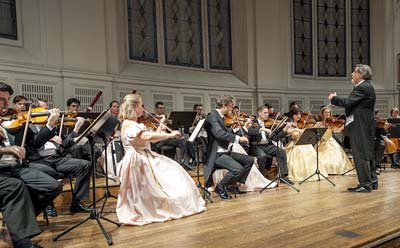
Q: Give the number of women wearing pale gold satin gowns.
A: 2